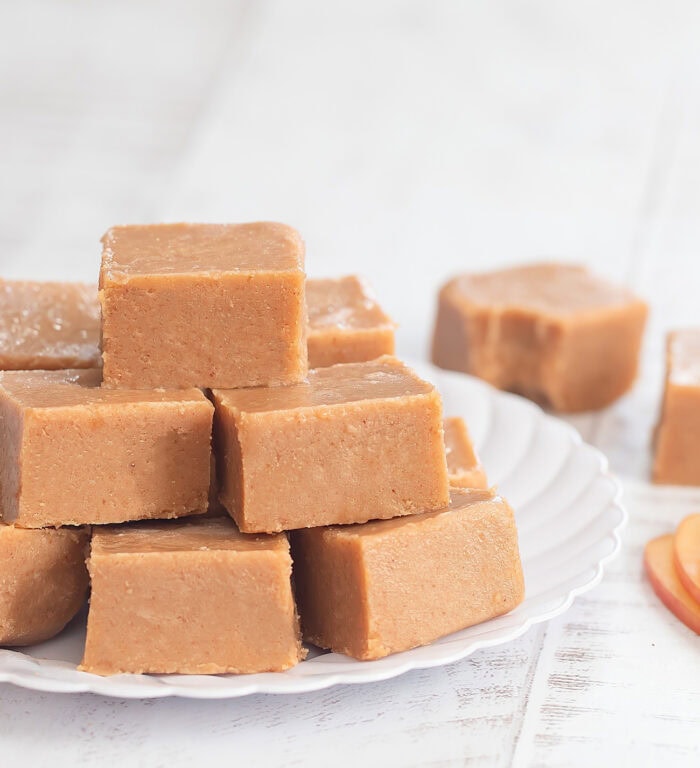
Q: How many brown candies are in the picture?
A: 11